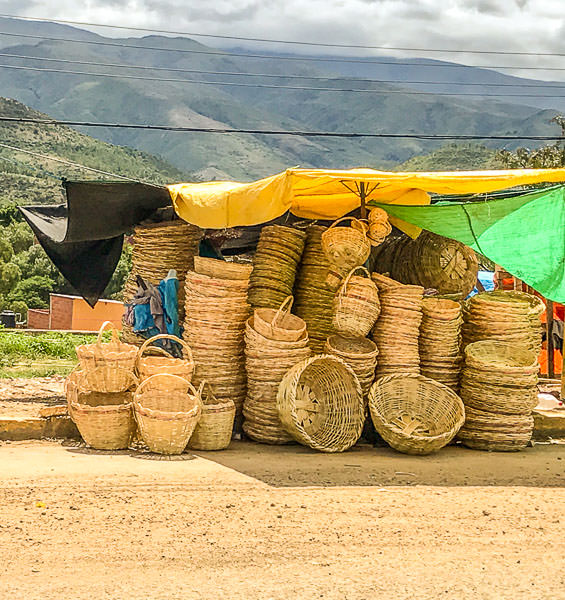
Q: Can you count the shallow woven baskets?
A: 2